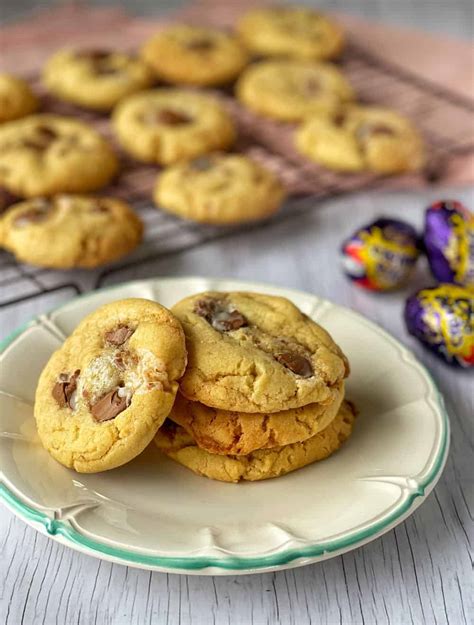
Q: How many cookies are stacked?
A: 3